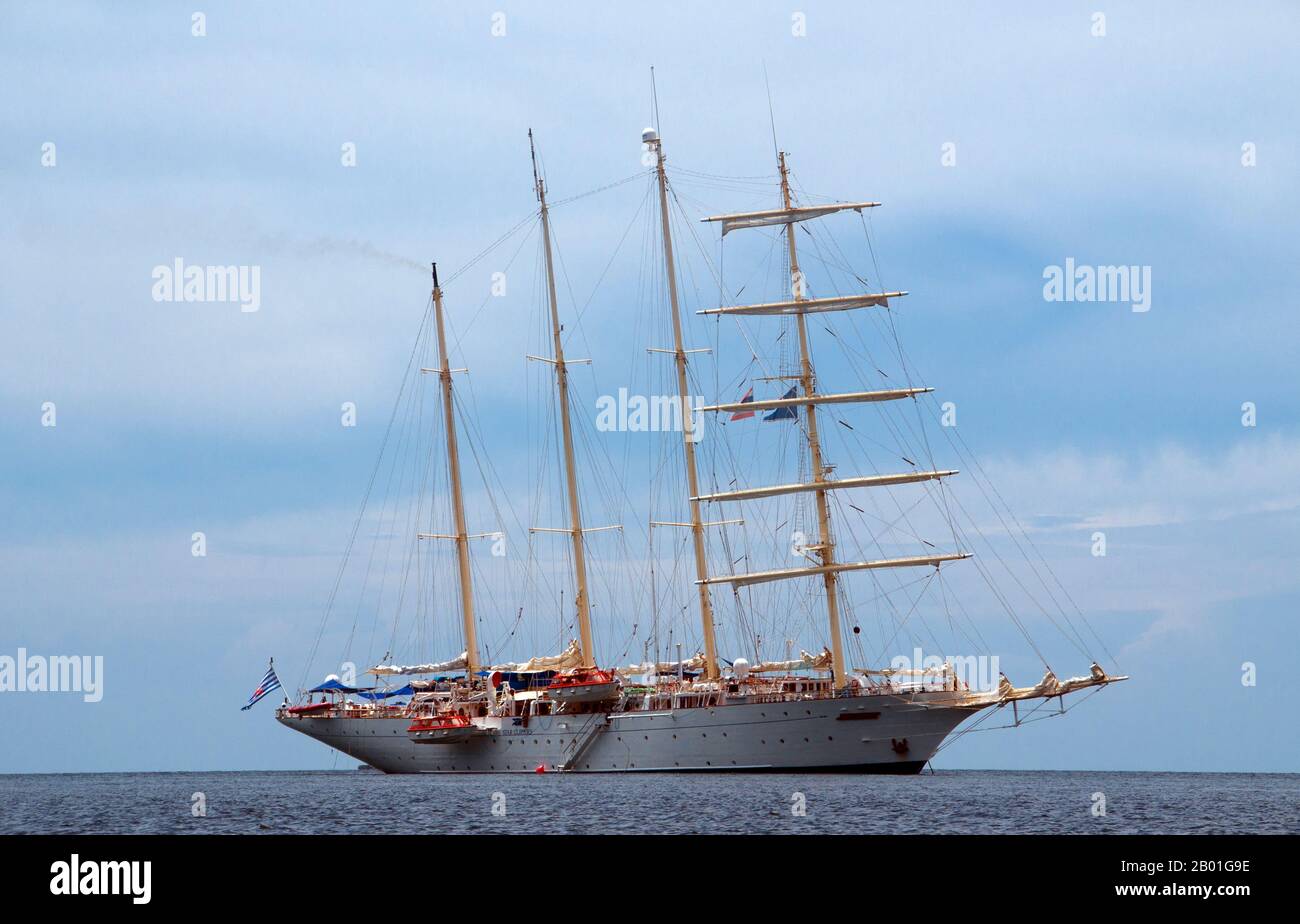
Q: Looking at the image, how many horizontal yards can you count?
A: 5